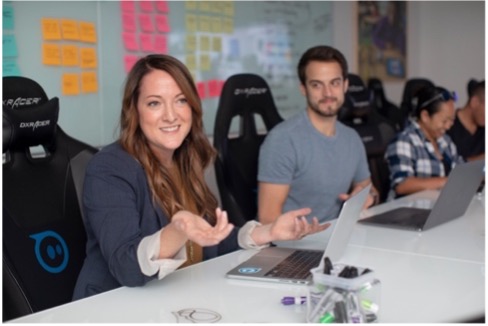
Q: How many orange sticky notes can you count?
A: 8